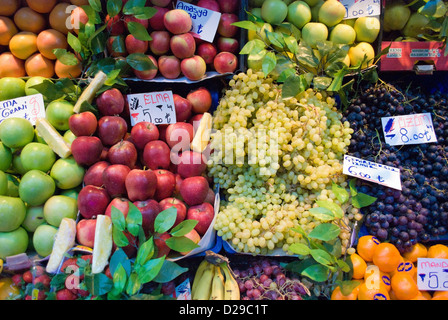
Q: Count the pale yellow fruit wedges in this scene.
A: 5